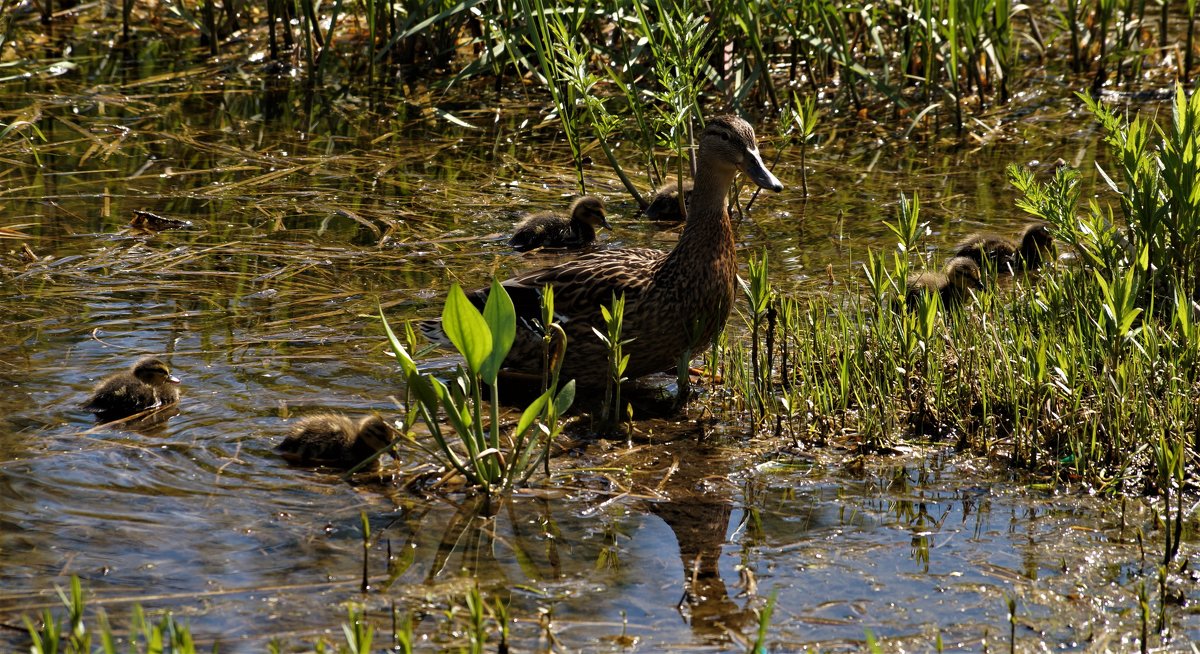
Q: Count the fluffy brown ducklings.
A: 6